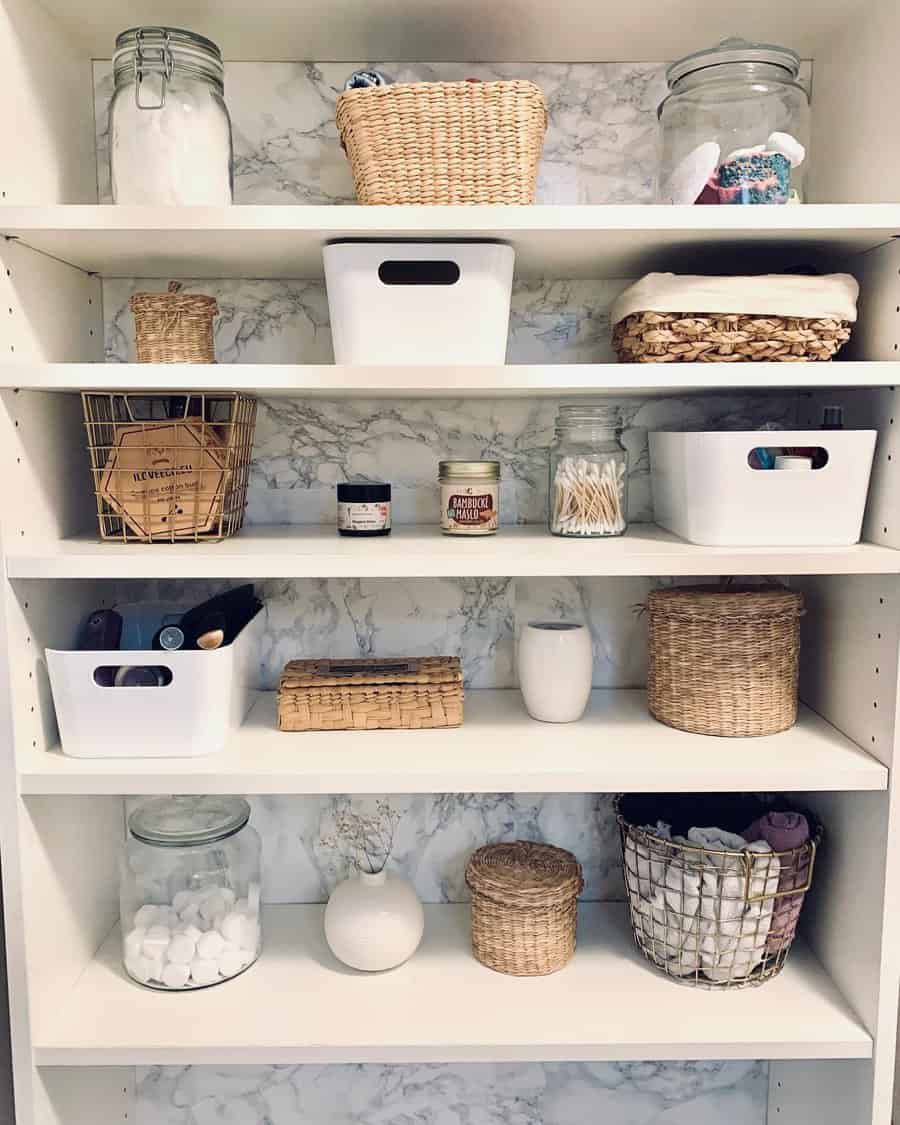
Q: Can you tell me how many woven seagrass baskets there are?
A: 6